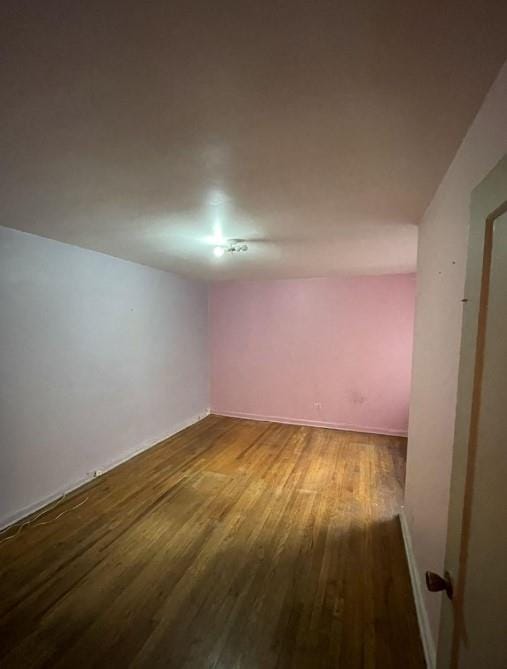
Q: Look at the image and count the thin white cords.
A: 2